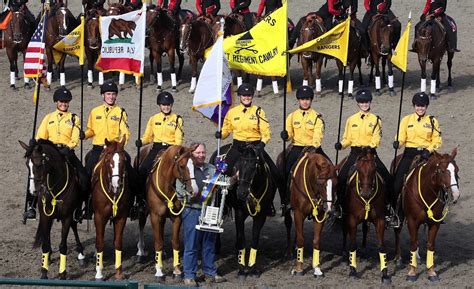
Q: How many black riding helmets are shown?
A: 7